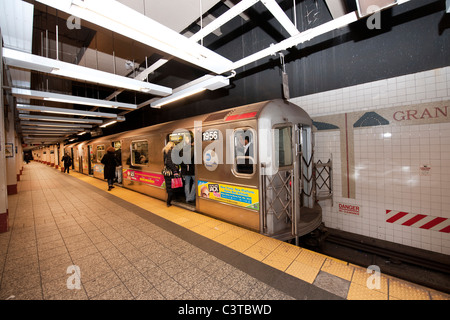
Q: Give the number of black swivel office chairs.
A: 0